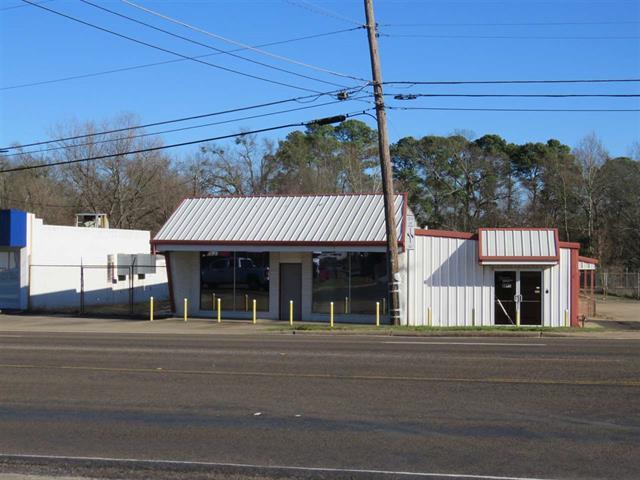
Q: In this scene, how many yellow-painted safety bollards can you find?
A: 11